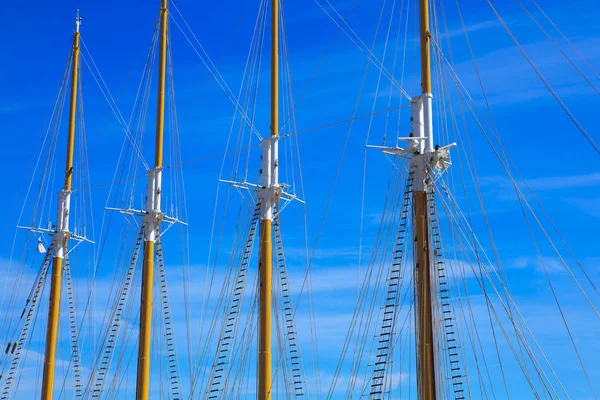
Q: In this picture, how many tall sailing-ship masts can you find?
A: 4